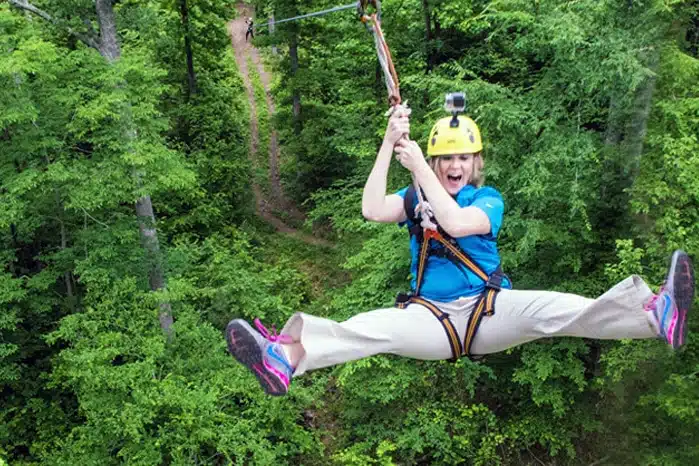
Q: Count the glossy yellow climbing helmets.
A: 1